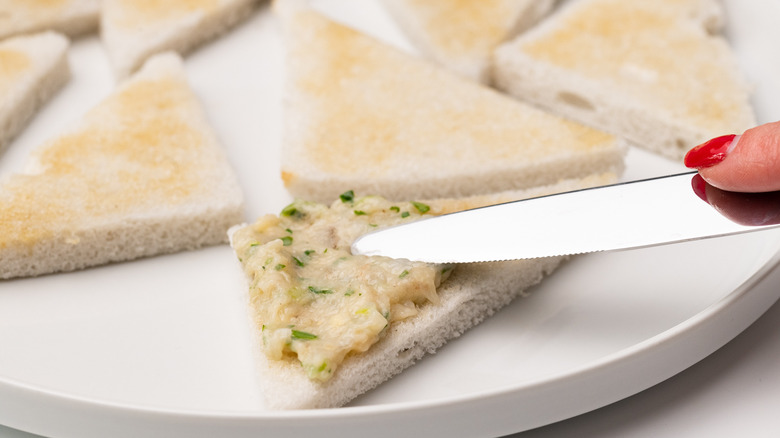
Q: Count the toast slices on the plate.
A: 8